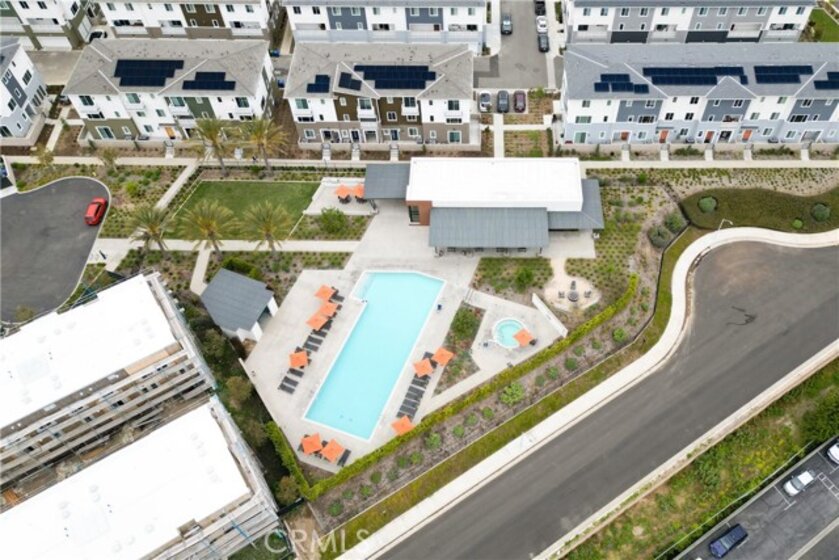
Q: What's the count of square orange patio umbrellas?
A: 12